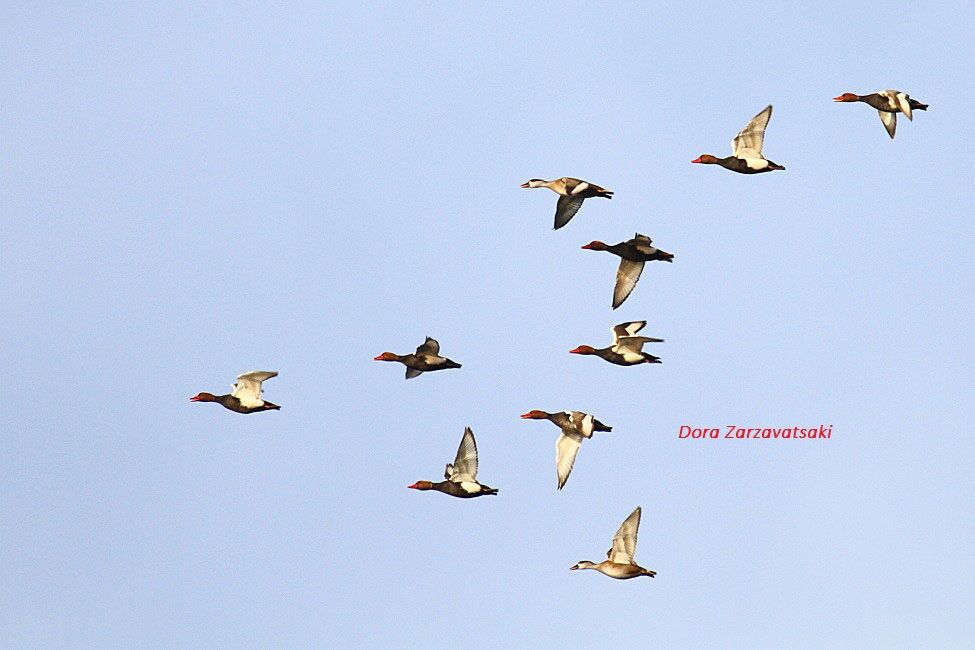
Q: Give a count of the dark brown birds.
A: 8